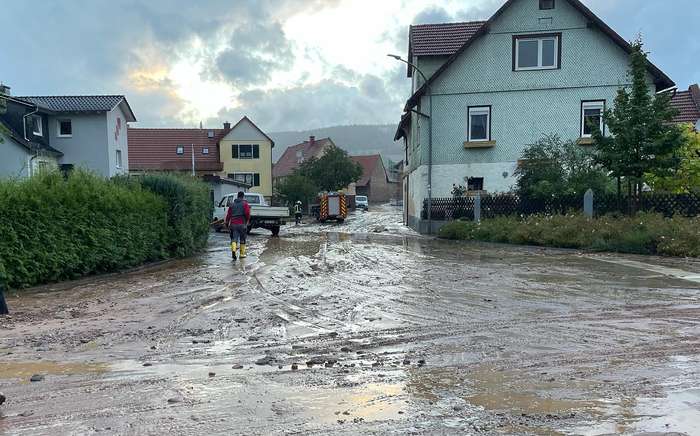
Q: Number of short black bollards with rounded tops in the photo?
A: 0